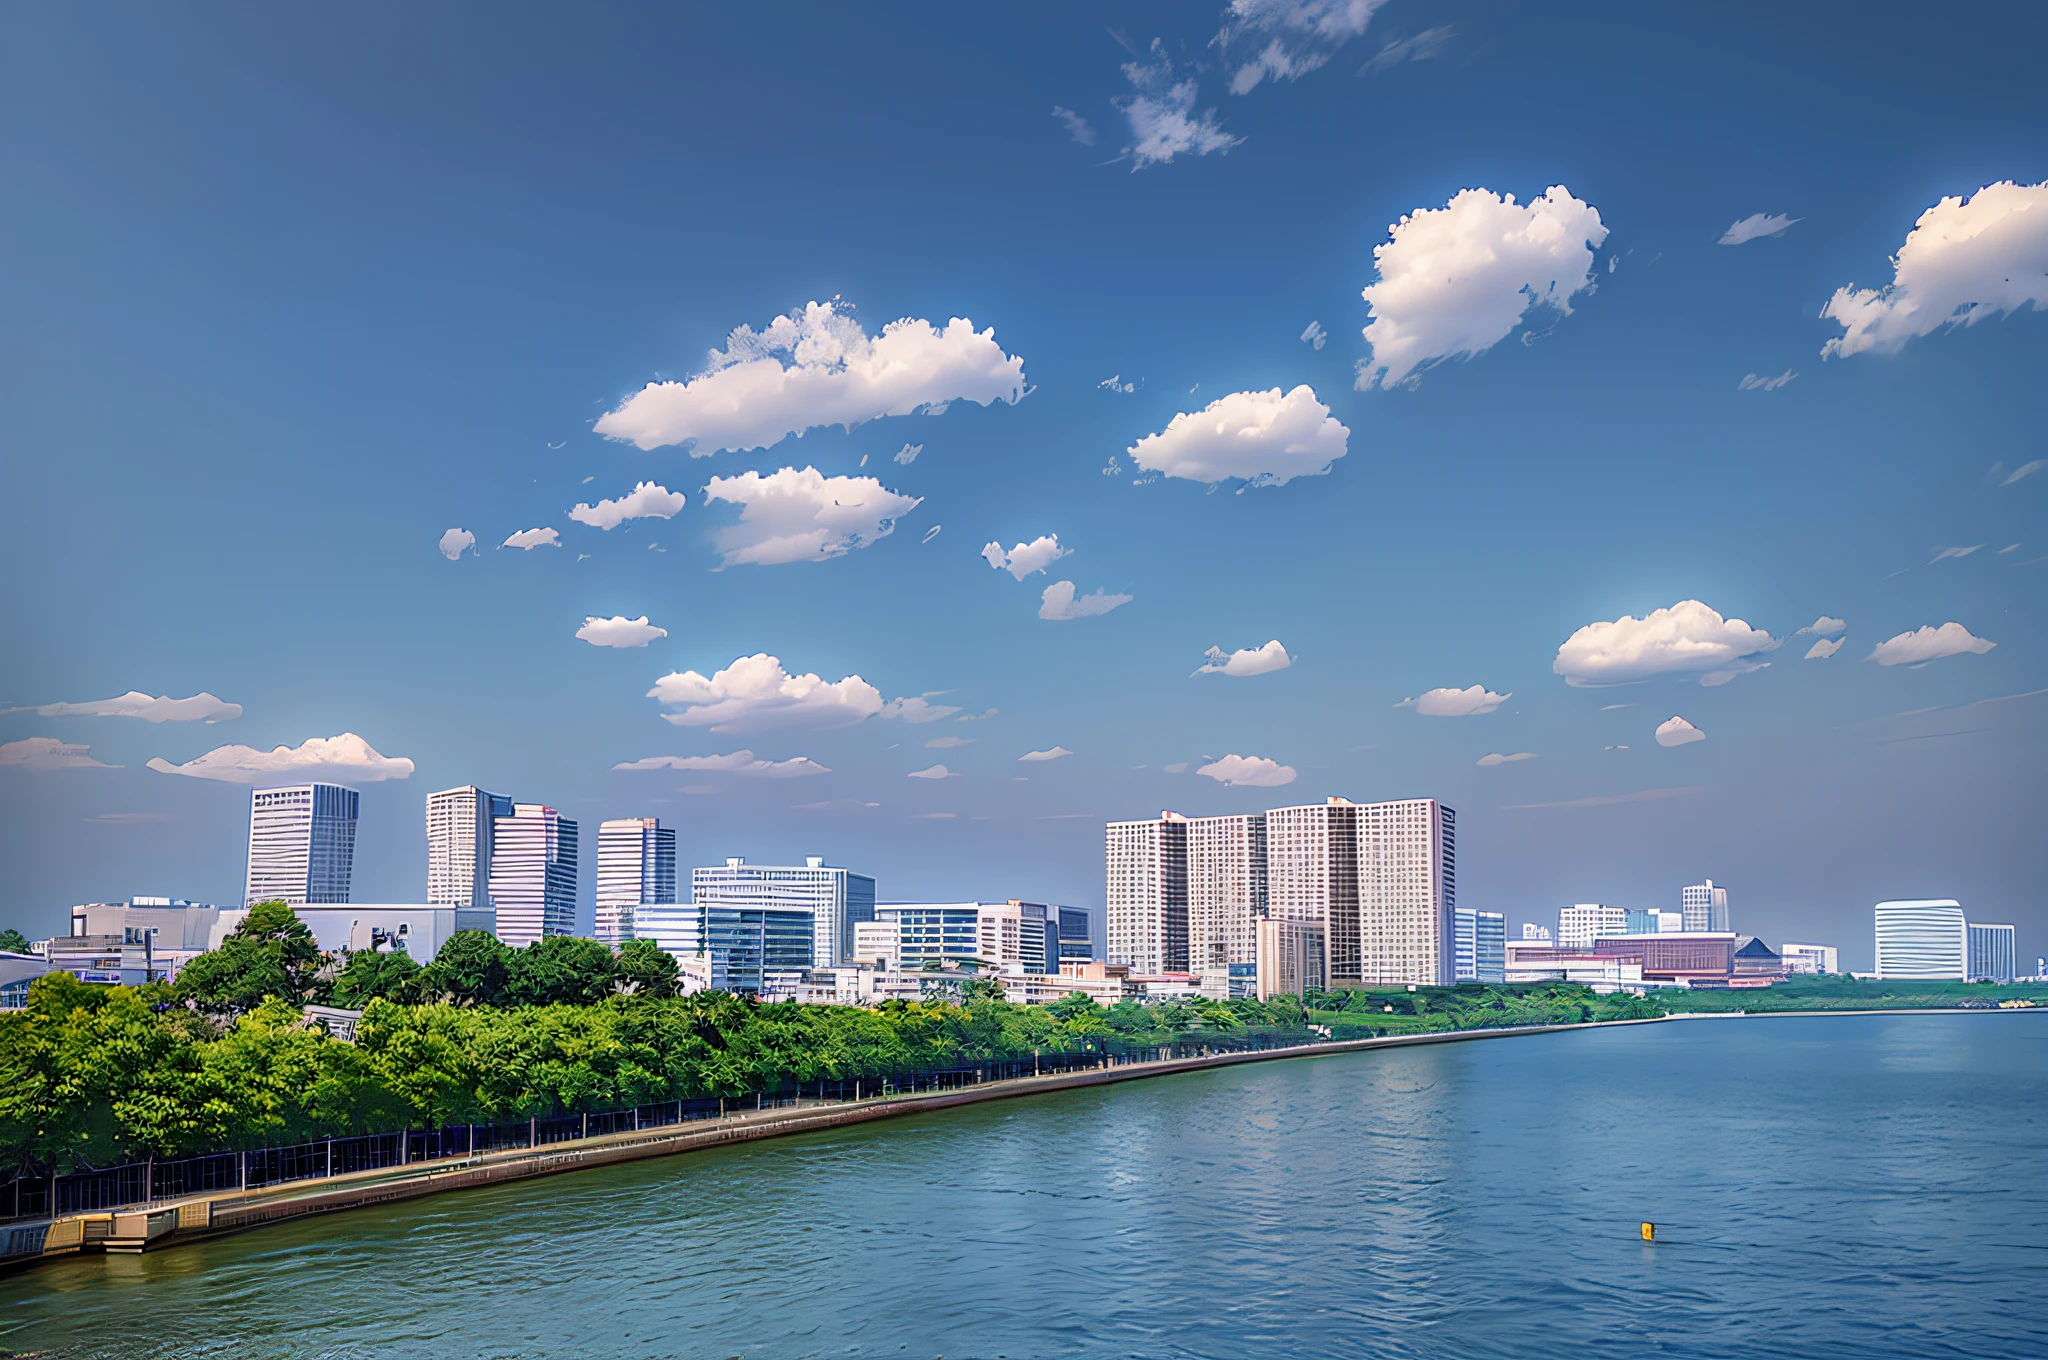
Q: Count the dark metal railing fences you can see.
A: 1